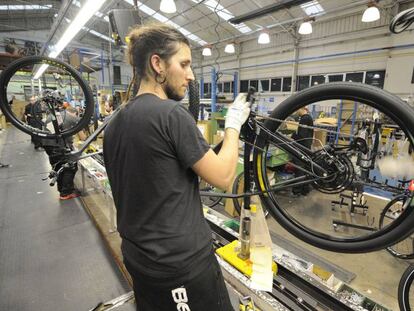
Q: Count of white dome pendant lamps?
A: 6